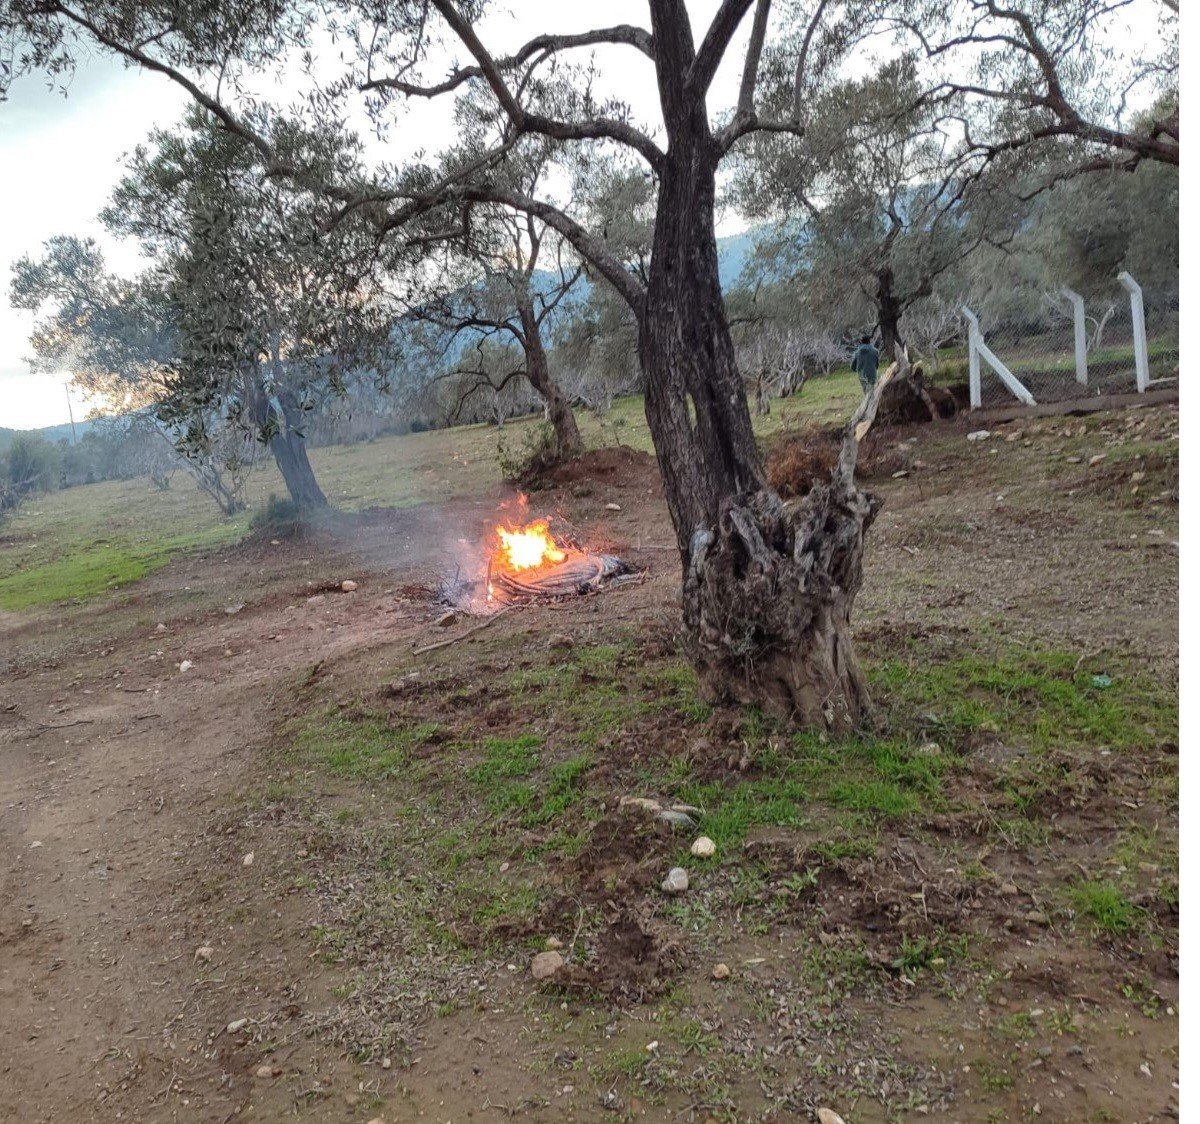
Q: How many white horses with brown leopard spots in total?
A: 0